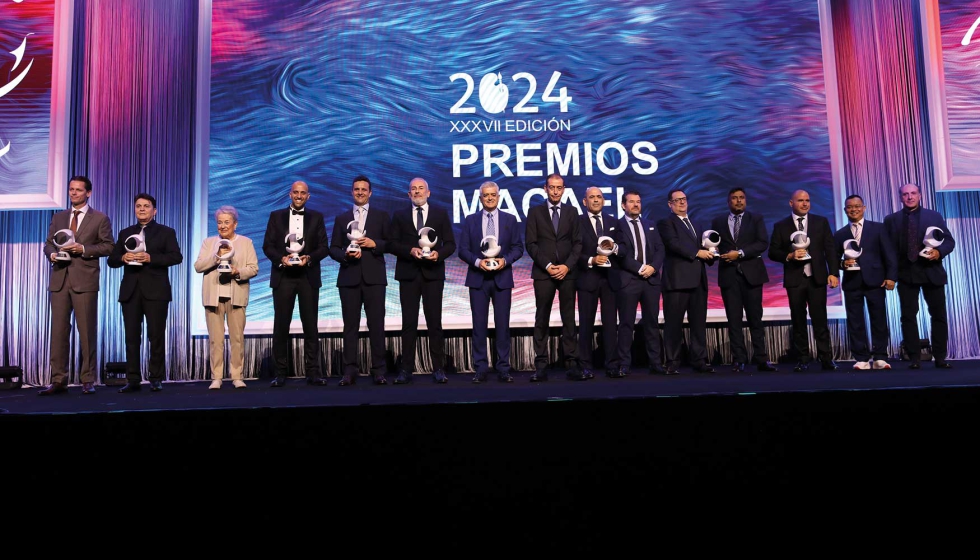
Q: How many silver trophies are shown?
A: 12